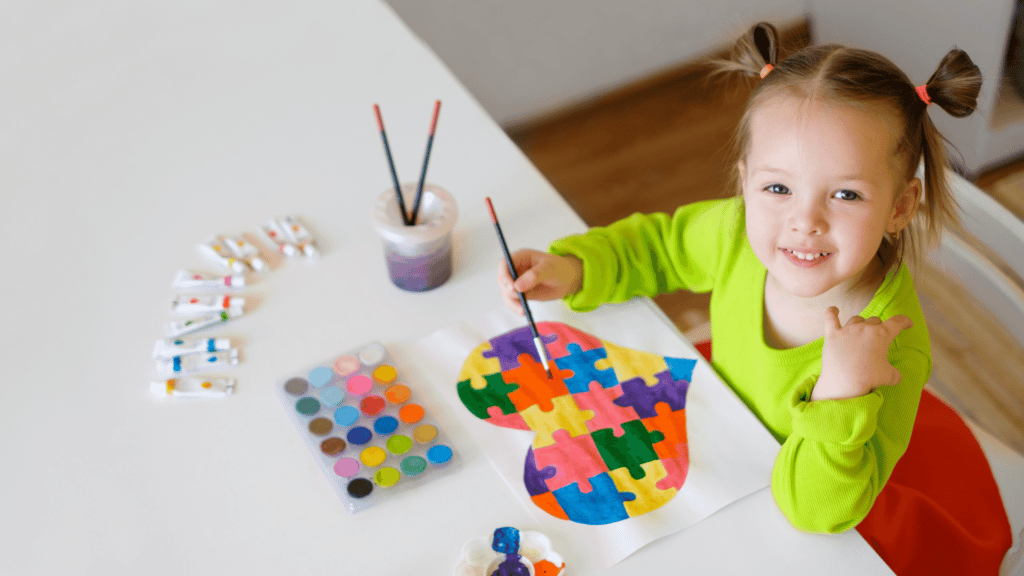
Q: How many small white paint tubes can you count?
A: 10